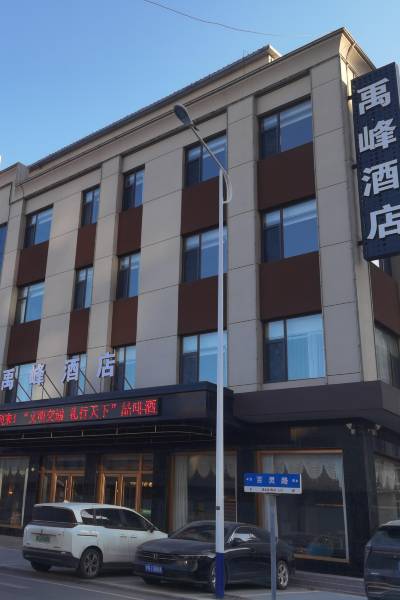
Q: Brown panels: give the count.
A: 11